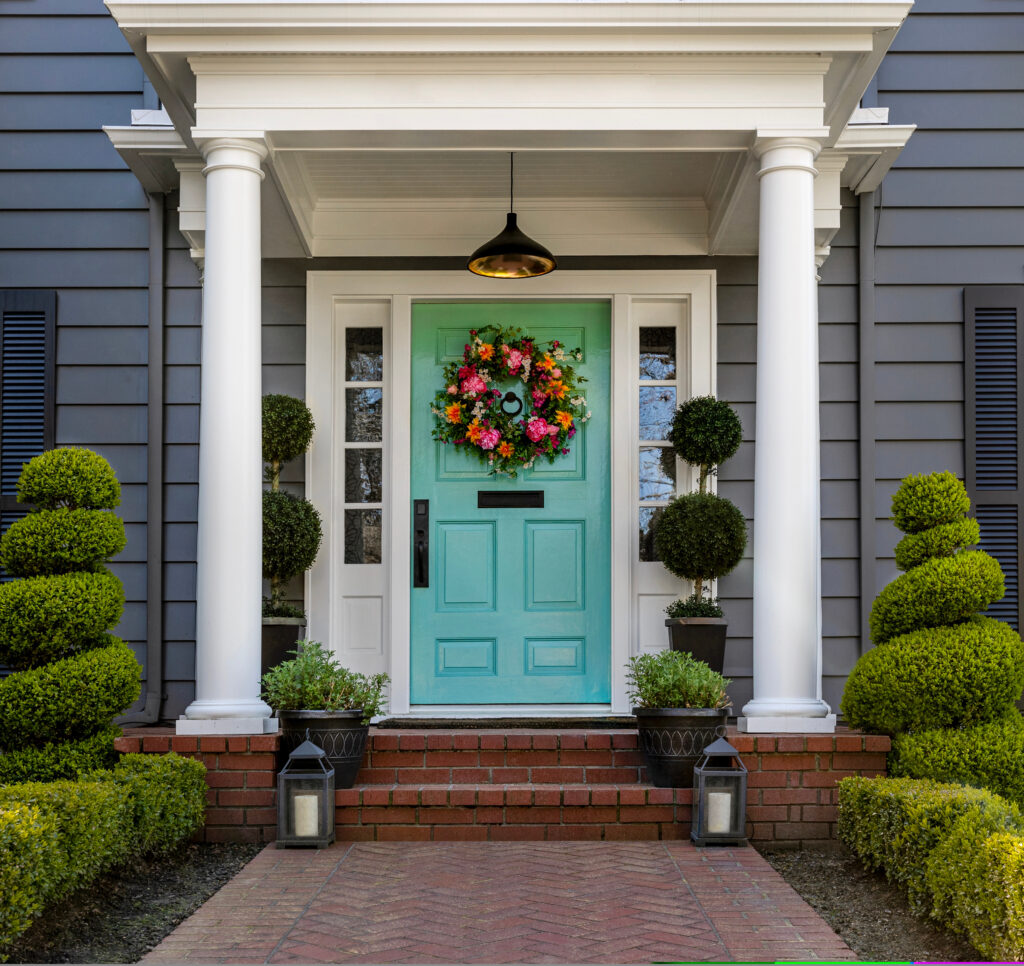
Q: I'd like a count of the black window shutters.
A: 2